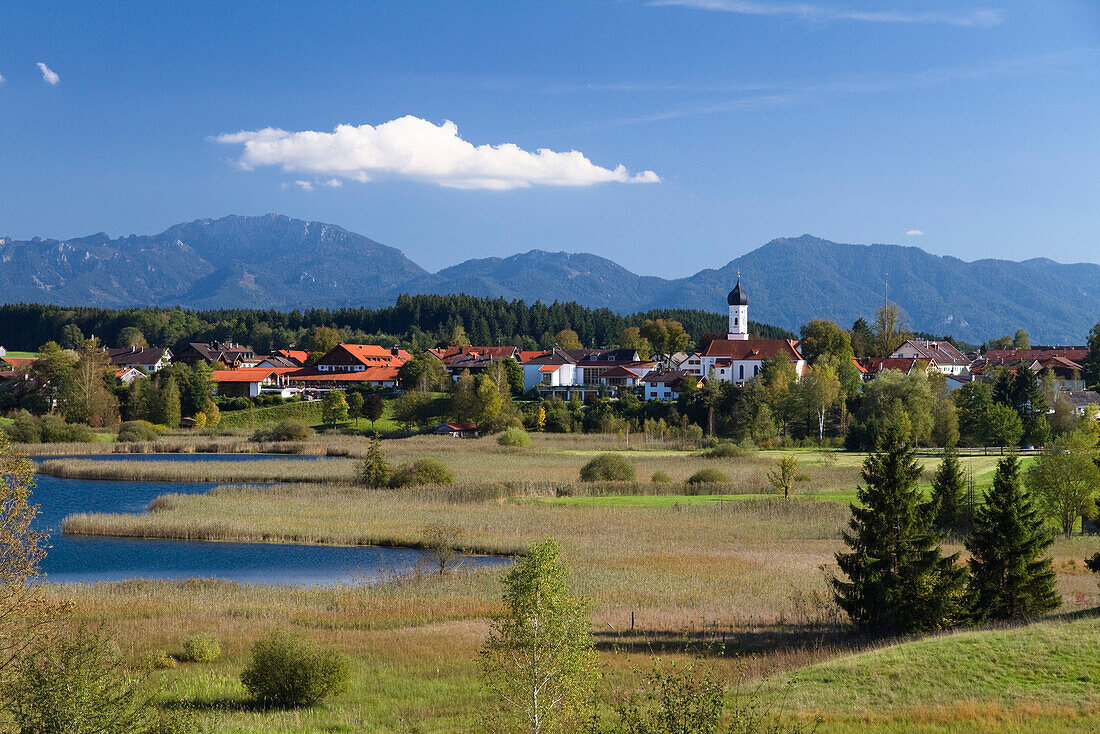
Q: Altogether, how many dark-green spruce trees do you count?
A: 3